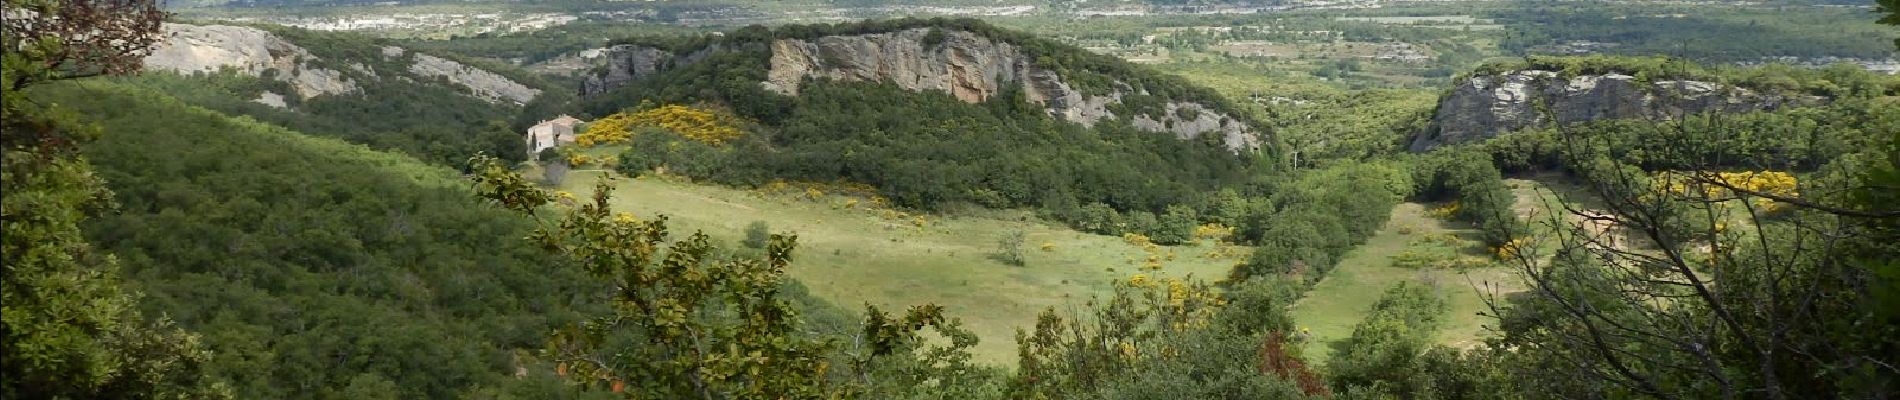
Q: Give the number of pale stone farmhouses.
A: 1